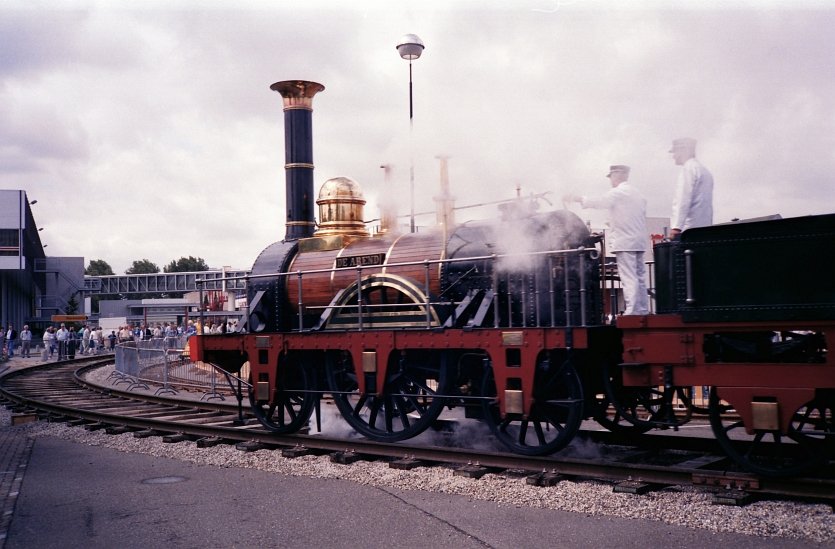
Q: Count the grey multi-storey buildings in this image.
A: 1